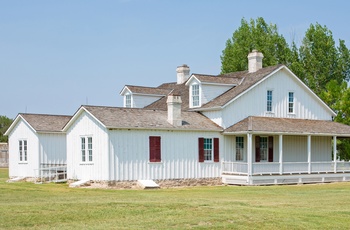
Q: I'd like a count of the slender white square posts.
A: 4